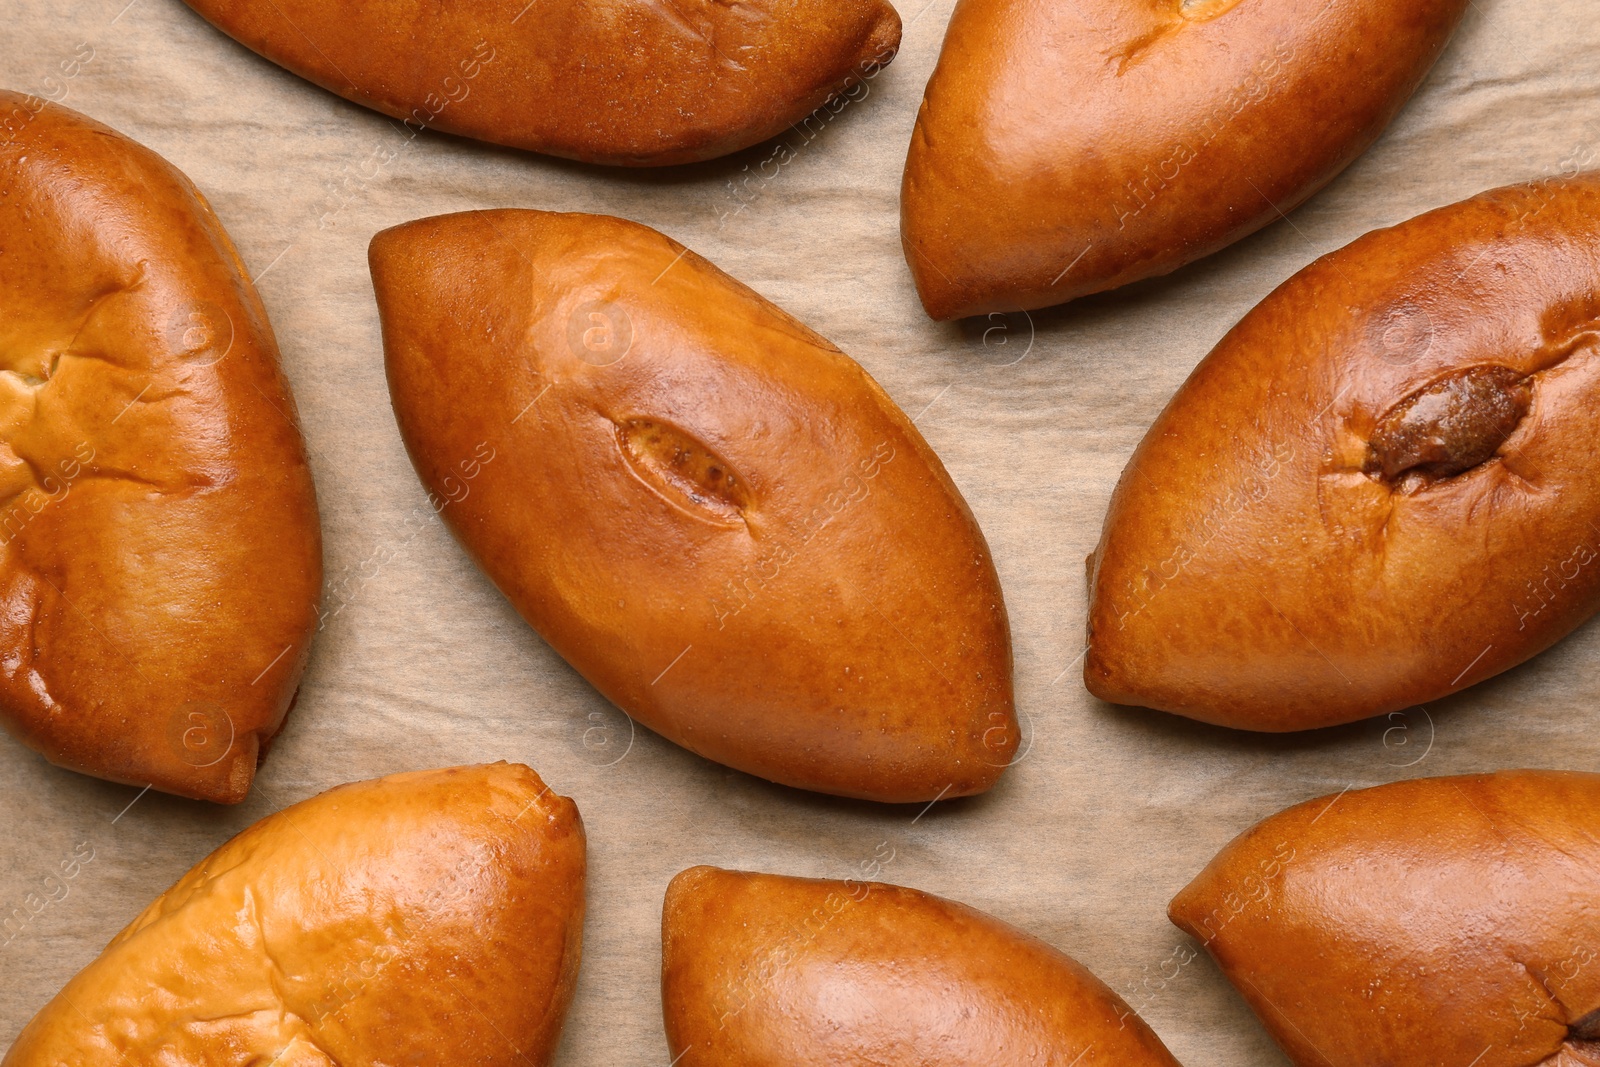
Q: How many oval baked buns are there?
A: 8